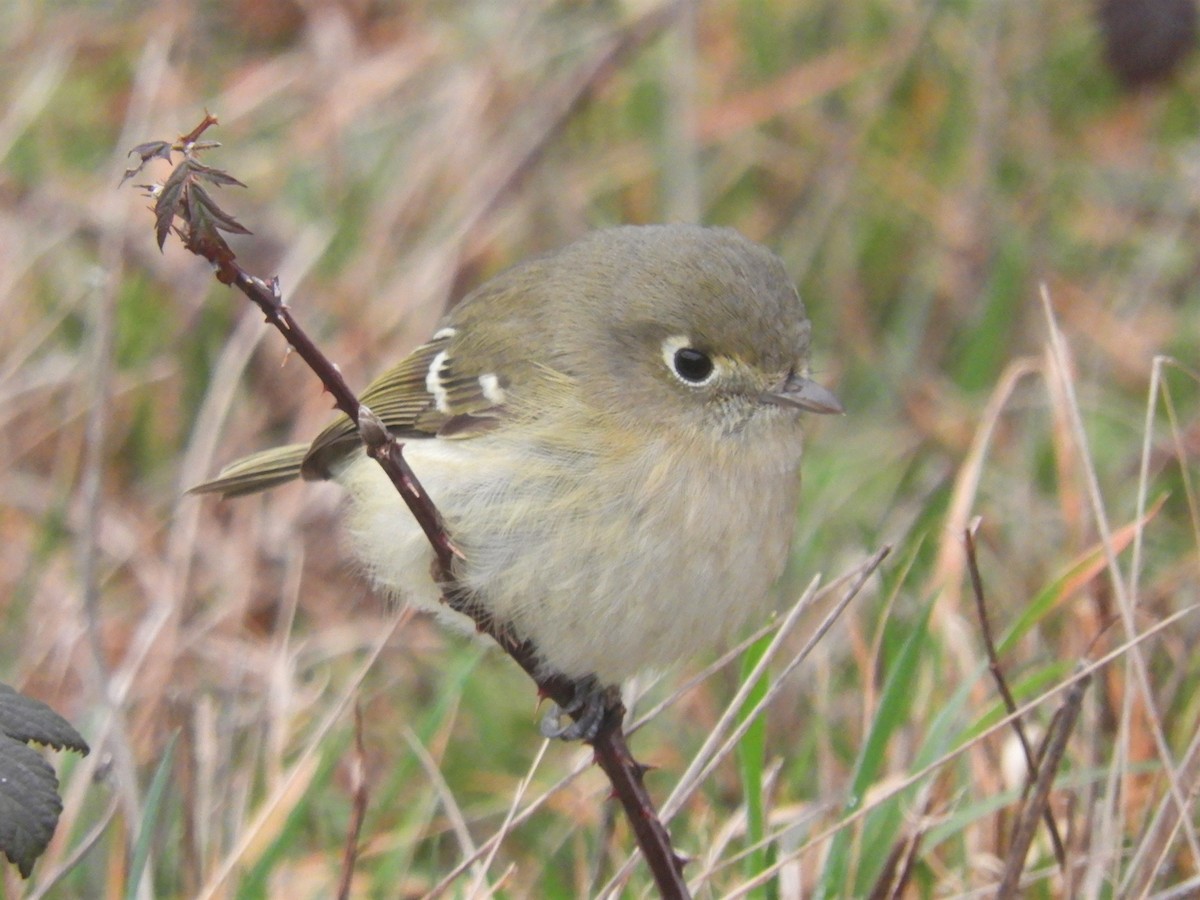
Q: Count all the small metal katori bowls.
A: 0